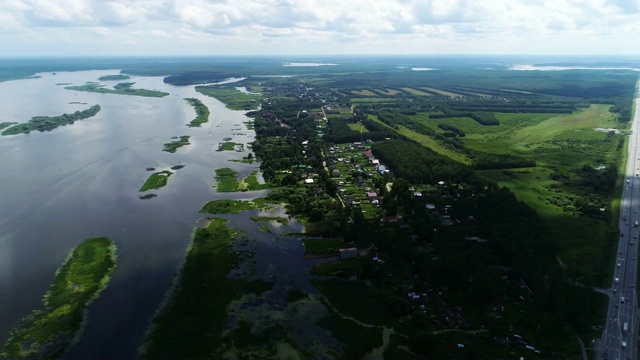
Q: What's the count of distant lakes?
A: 3